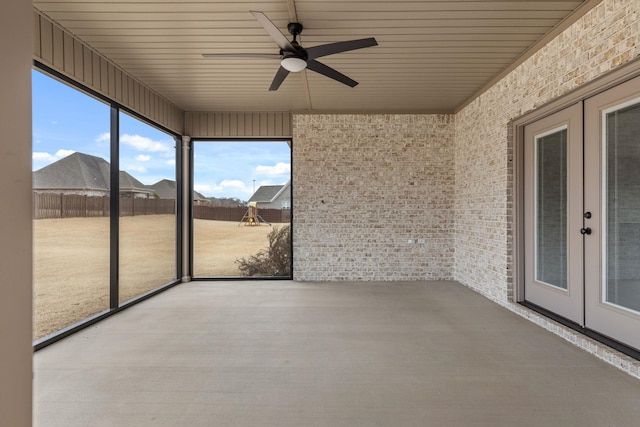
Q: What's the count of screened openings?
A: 3